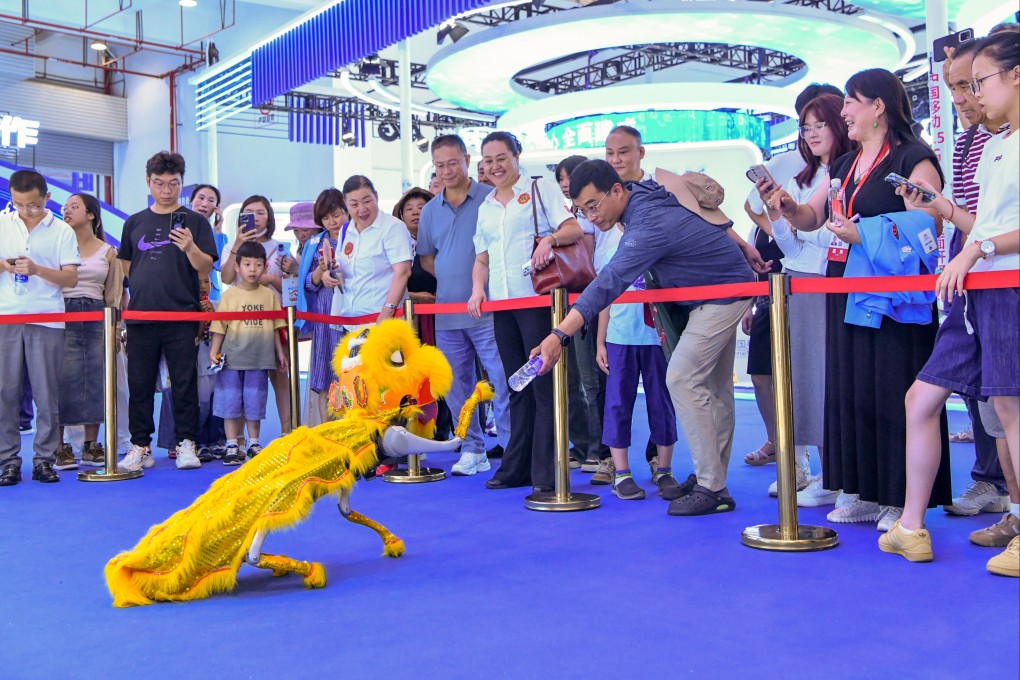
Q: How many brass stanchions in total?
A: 5